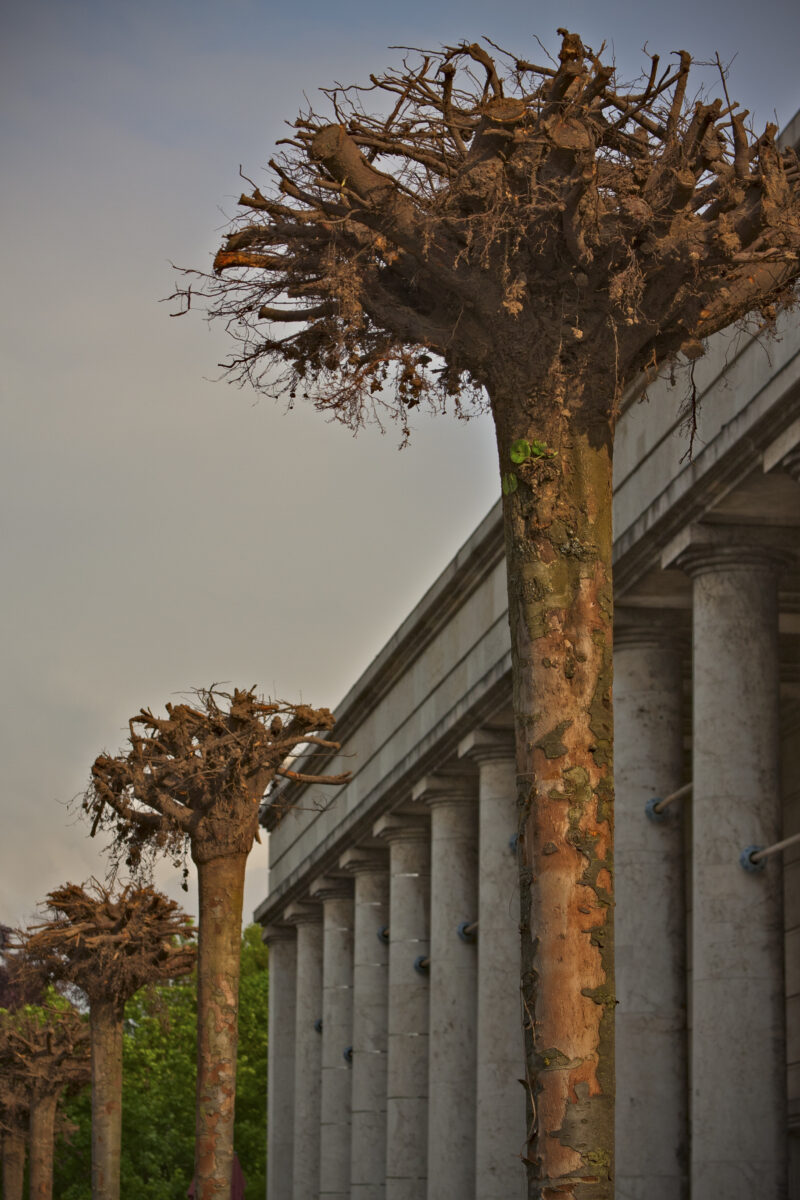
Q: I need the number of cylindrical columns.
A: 9